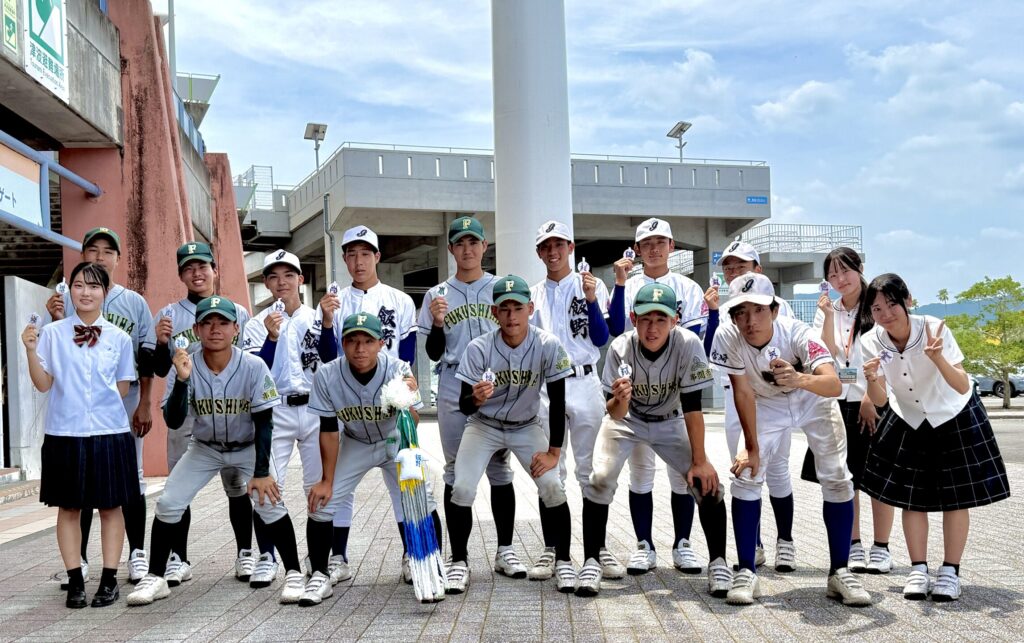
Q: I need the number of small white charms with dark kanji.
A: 15